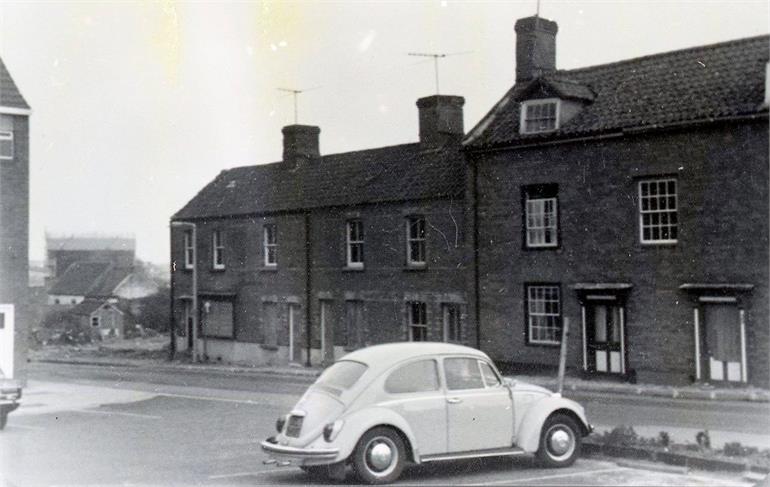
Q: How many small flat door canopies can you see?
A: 2